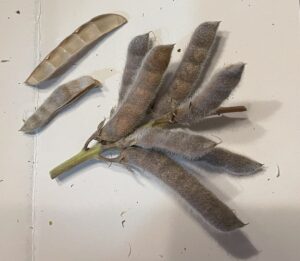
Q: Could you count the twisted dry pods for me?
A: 2